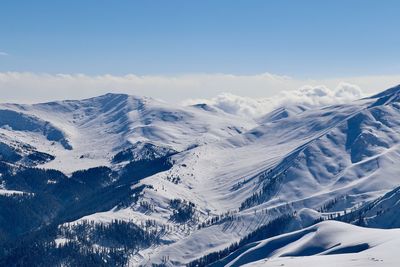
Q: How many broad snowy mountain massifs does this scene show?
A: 2